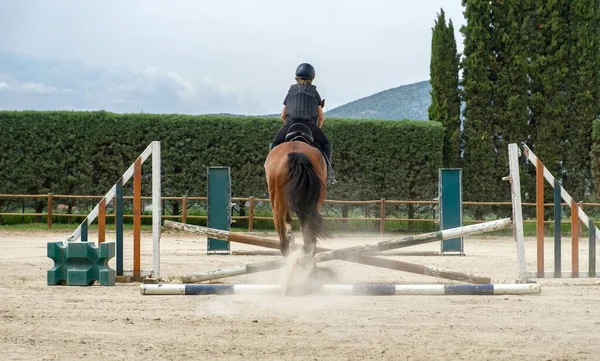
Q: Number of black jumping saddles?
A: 1